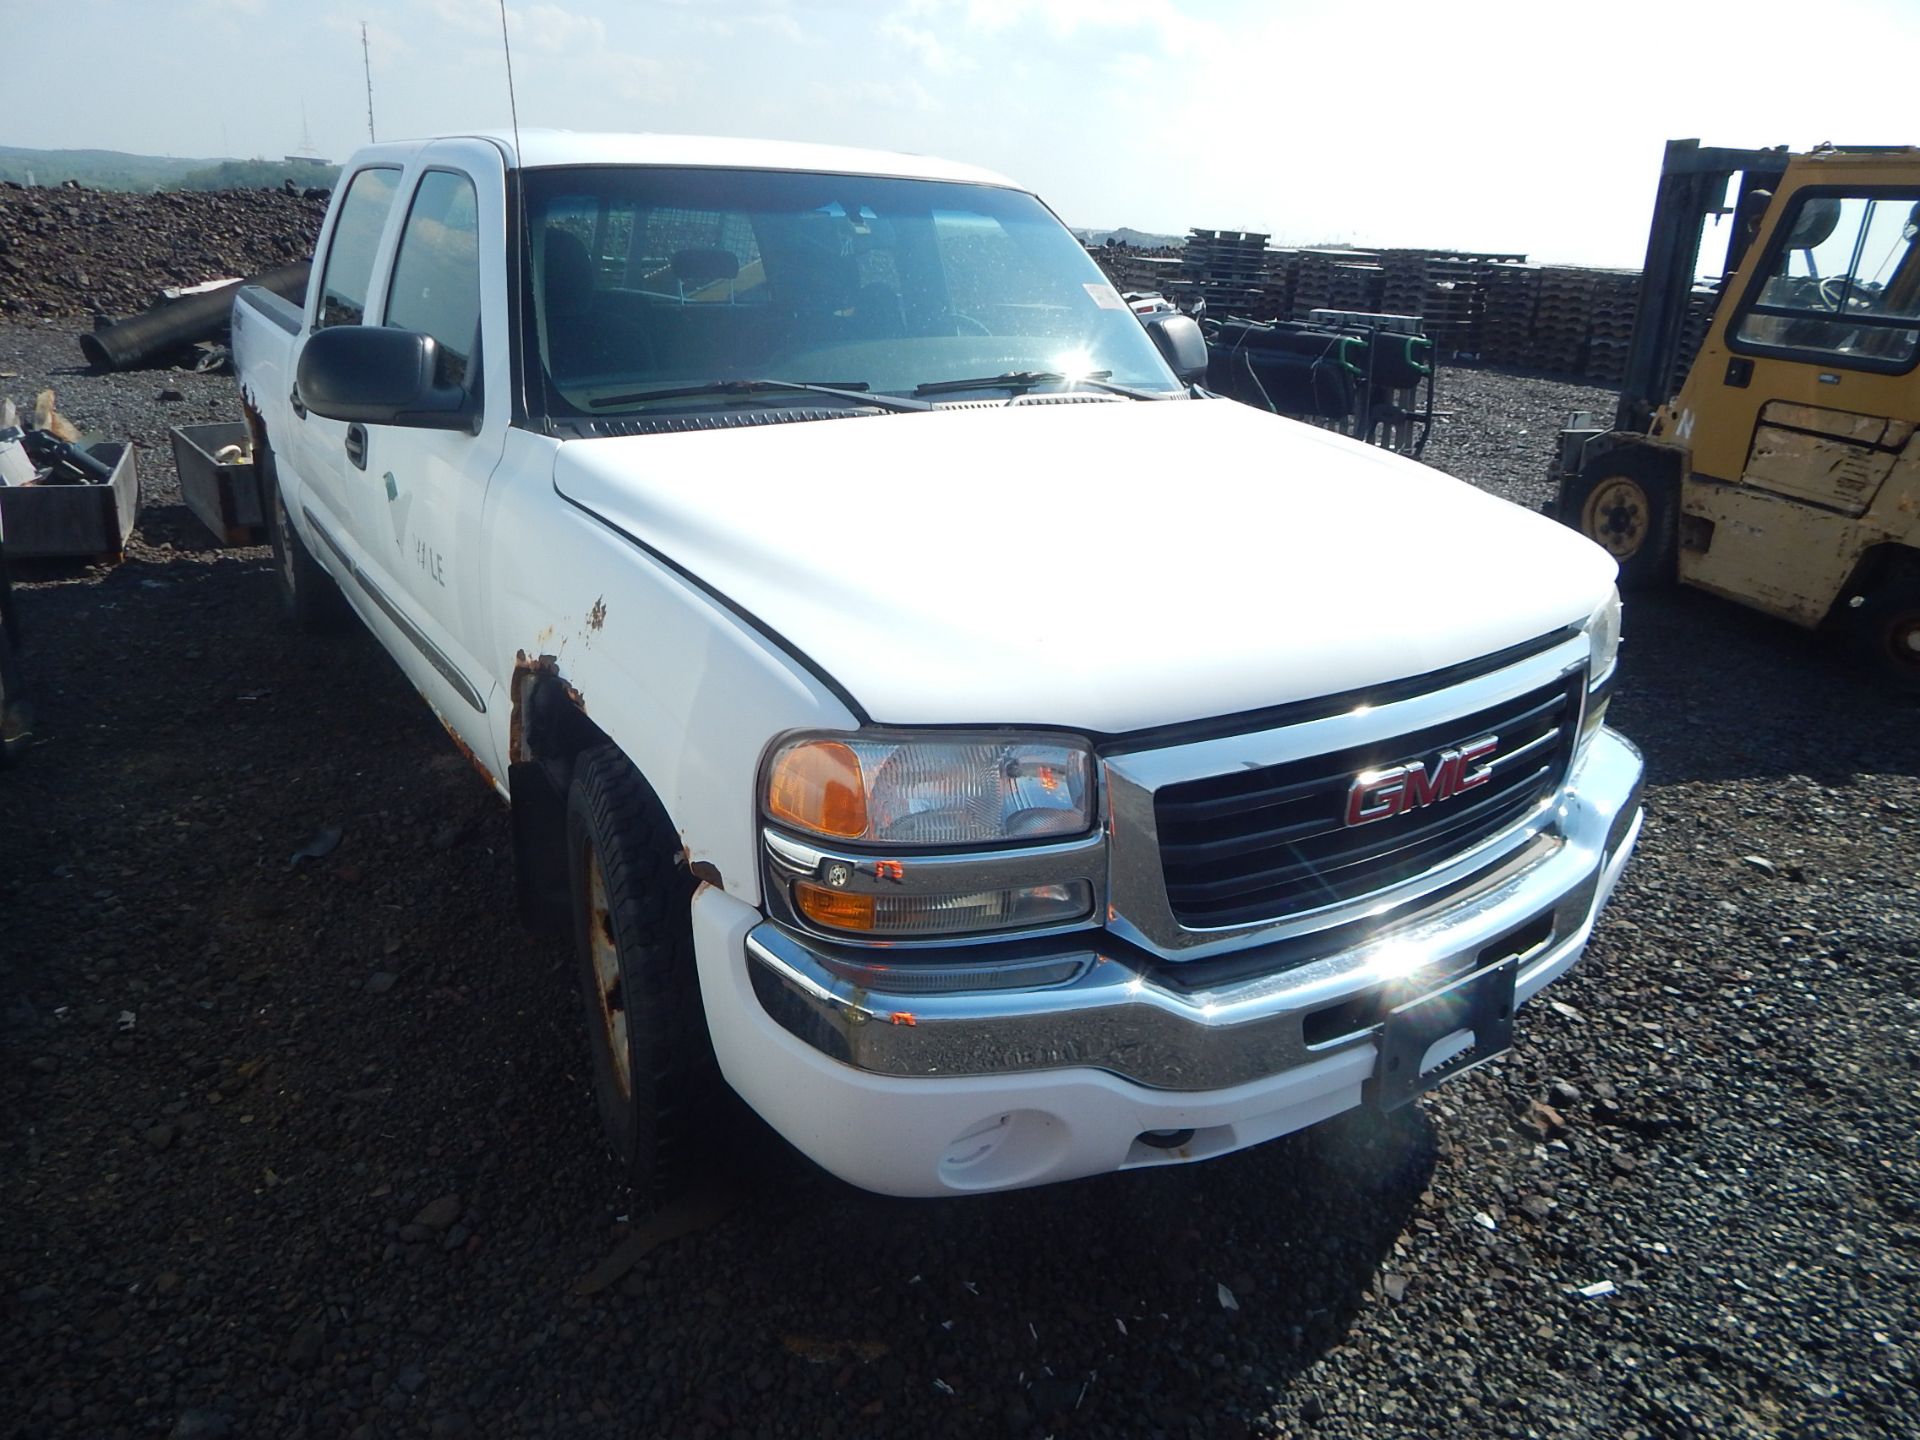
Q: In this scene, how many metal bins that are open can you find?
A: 2